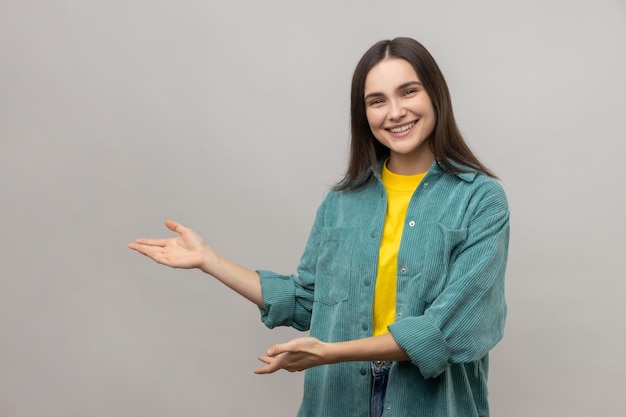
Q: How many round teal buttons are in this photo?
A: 4